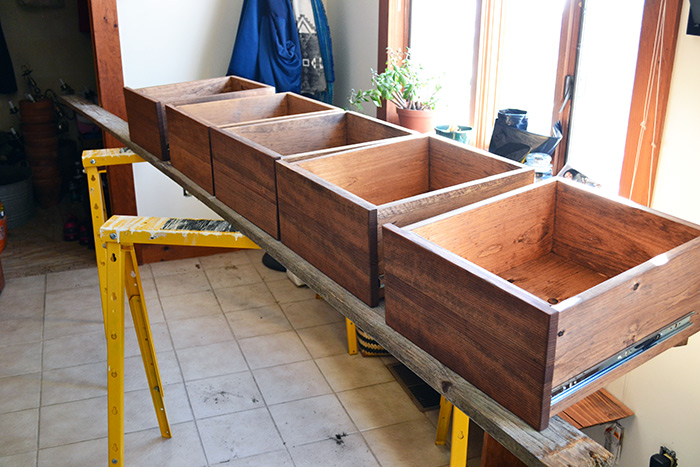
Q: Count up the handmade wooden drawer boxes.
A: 5